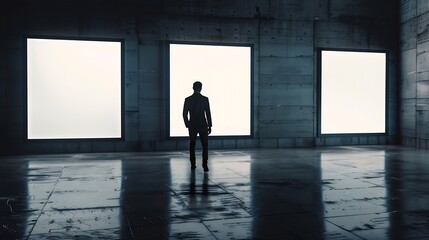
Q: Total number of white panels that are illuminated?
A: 3